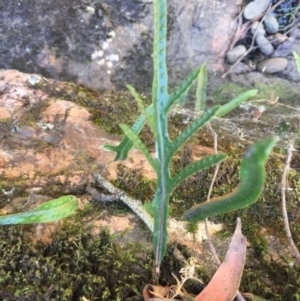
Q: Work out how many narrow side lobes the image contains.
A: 5